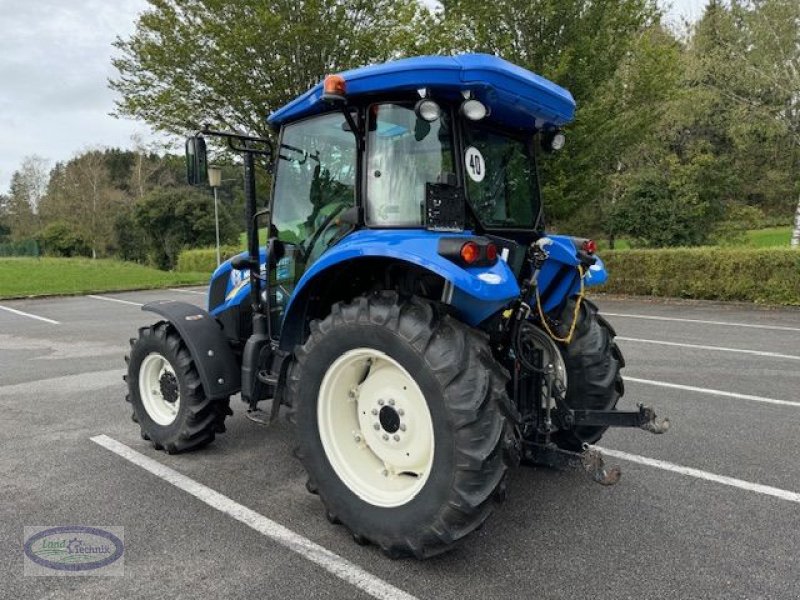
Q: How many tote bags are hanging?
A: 0